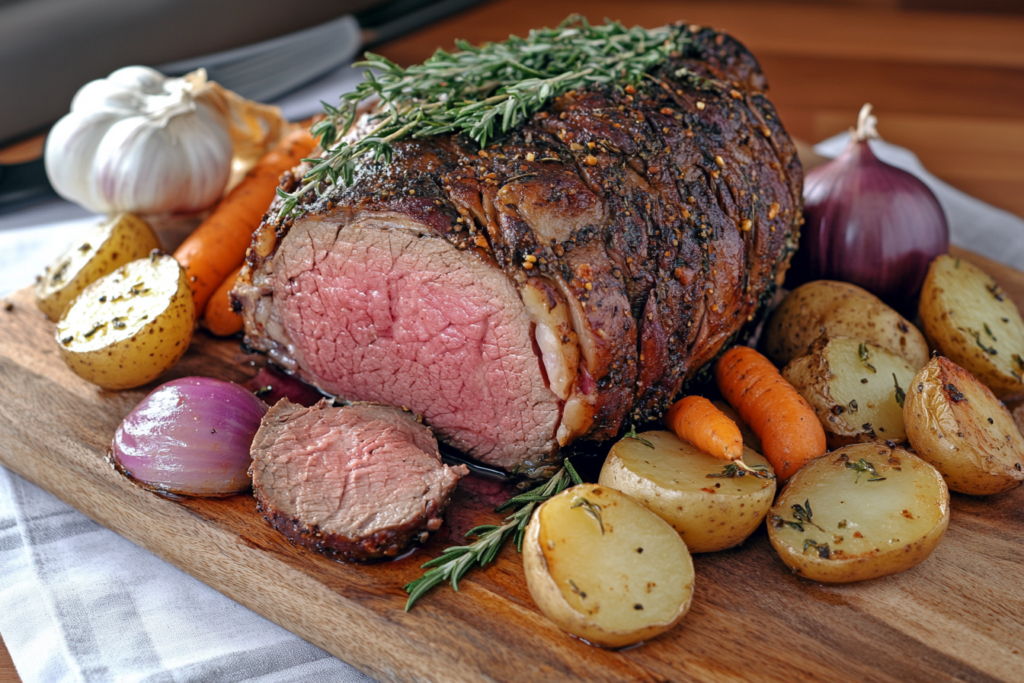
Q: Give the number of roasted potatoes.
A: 9